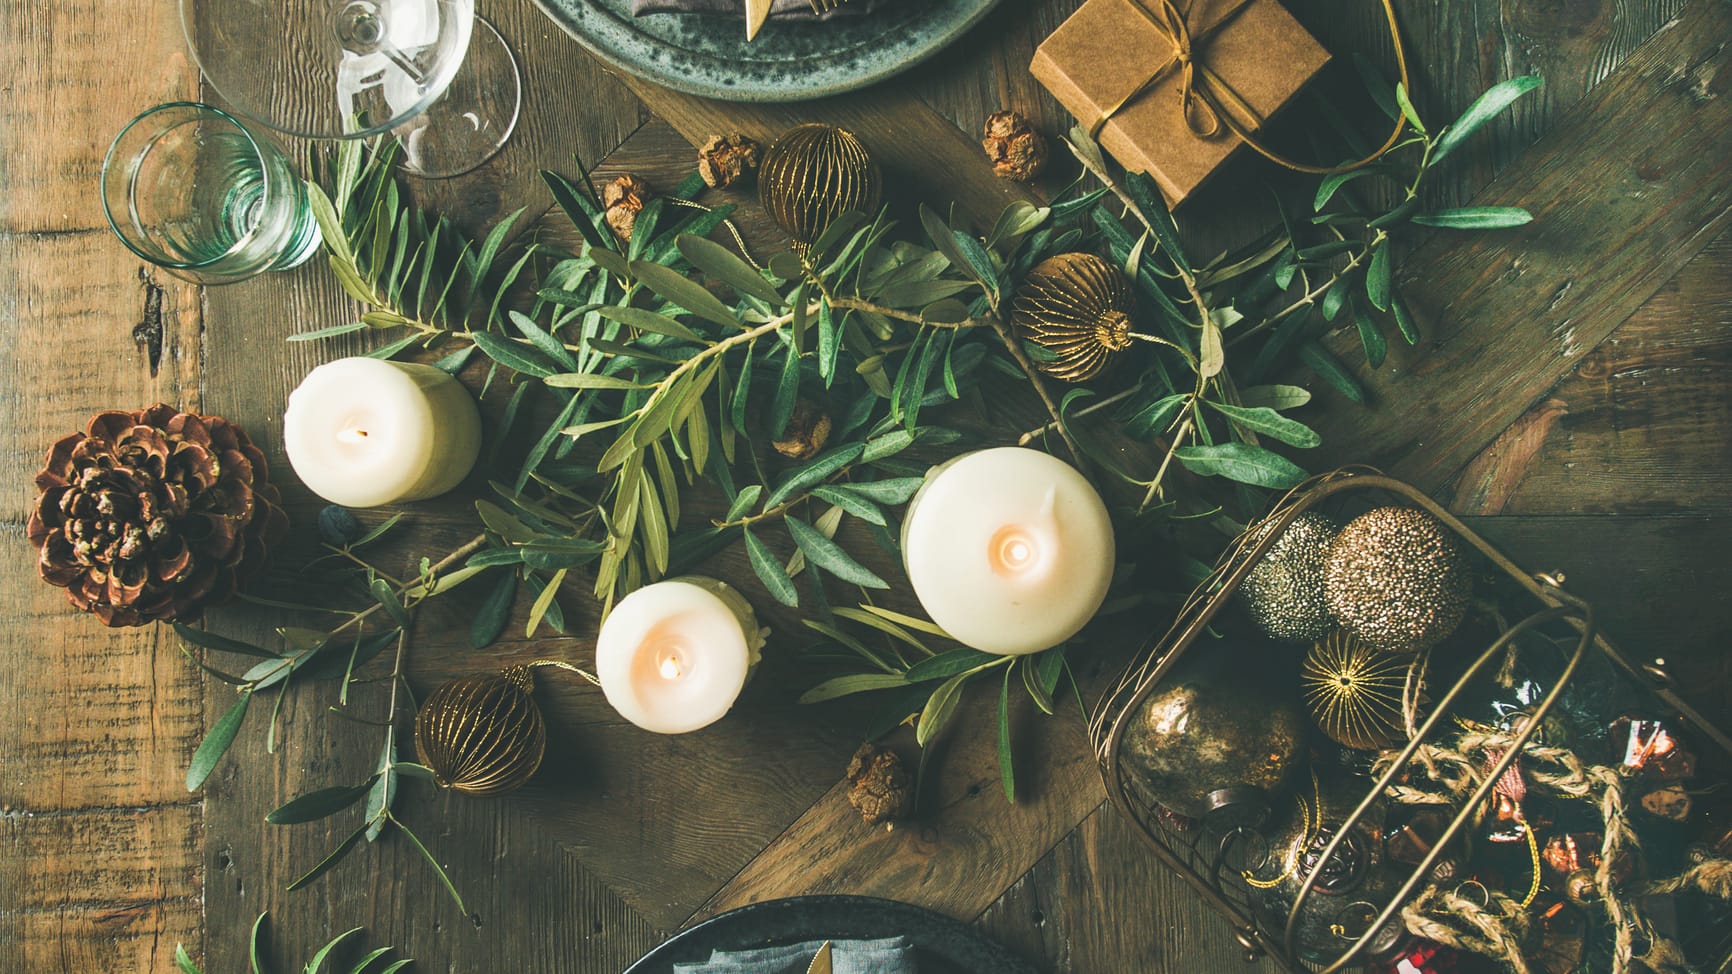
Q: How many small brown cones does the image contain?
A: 5